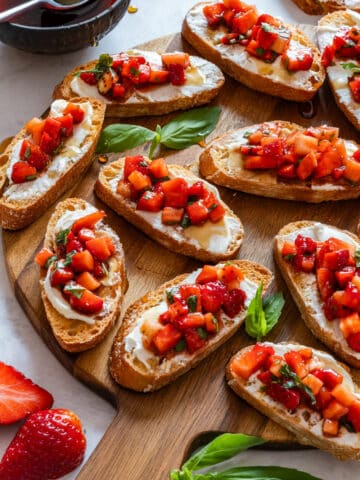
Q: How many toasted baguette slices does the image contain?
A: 11